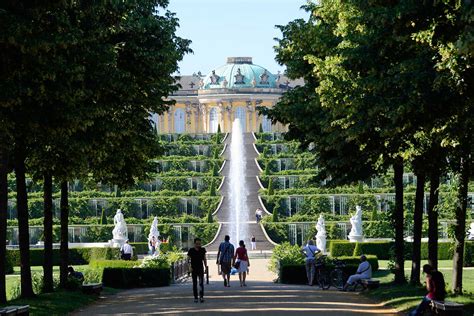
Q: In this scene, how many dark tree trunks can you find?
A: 8